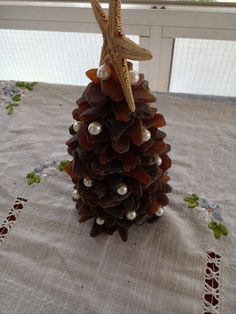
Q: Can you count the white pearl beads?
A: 12